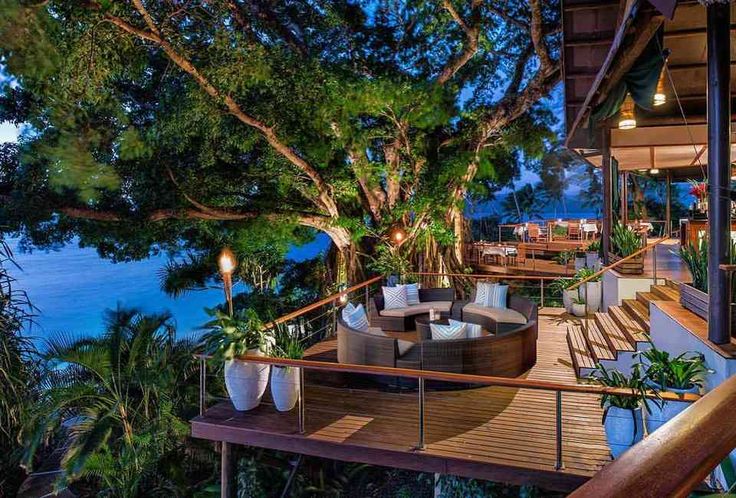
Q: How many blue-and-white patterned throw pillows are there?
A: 8